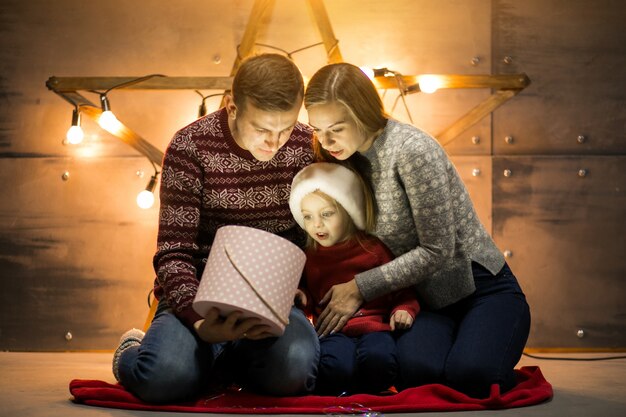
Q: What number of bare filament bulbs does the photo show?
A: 5